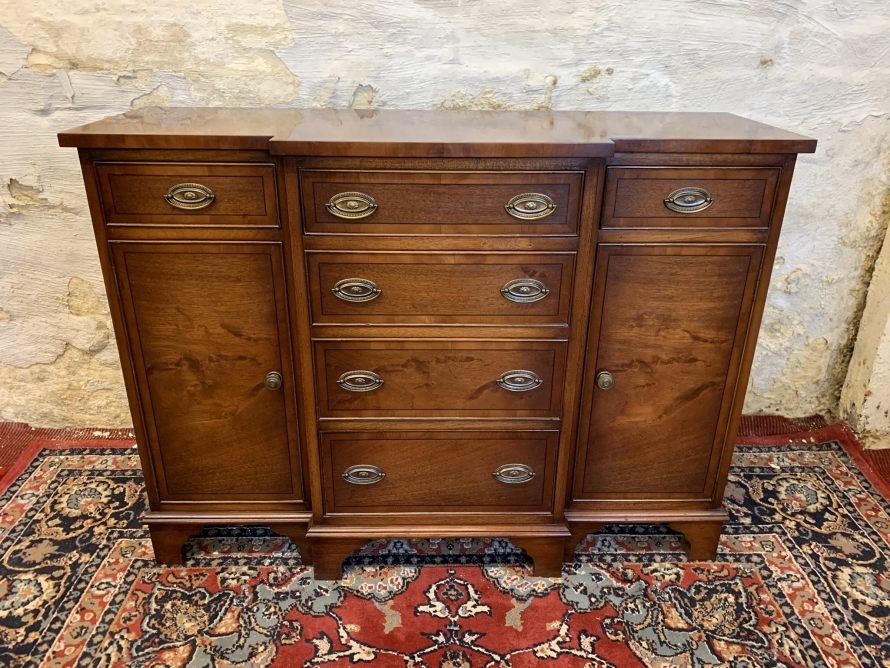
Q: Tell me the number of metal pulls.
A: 12